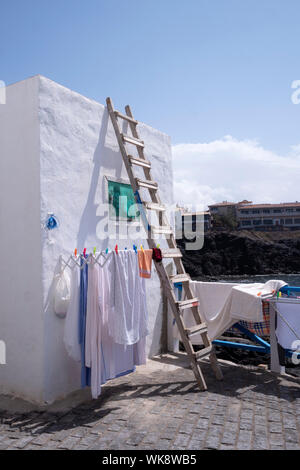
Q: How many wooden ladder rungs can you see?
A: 11